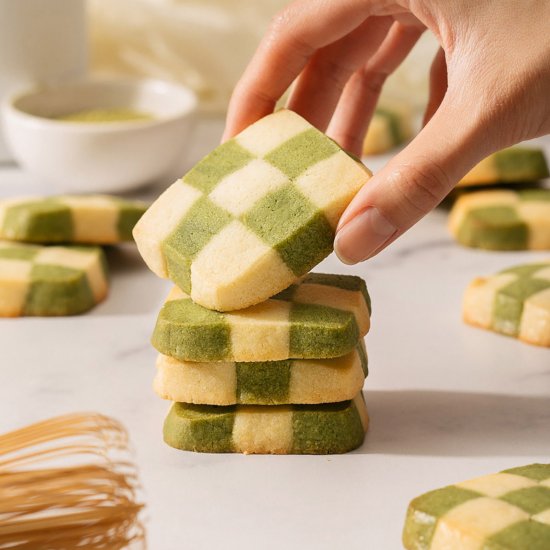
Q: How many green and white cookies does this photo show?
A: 11